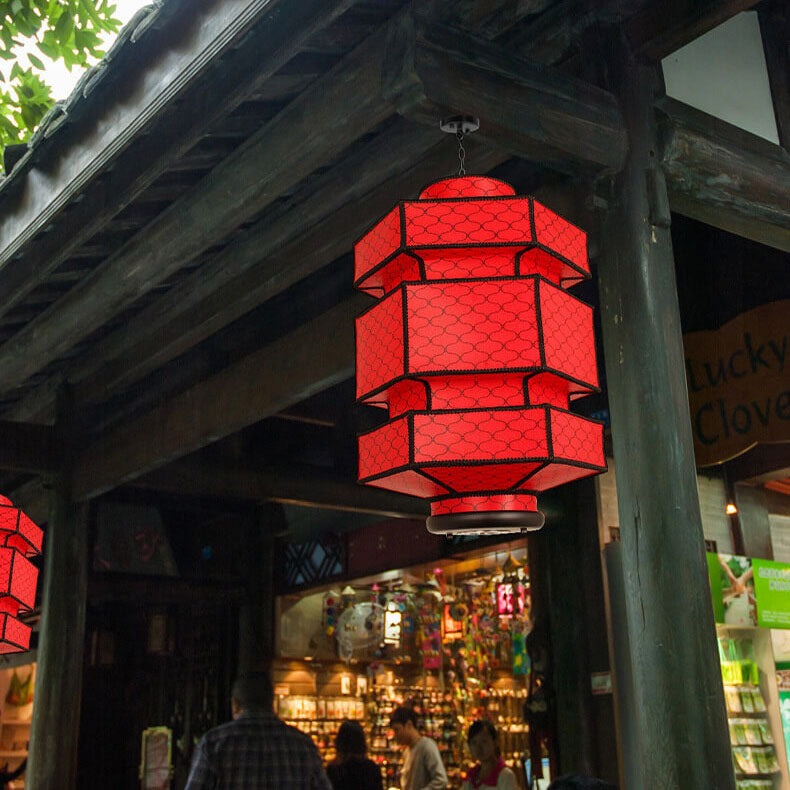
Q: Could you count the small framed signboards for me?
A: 1